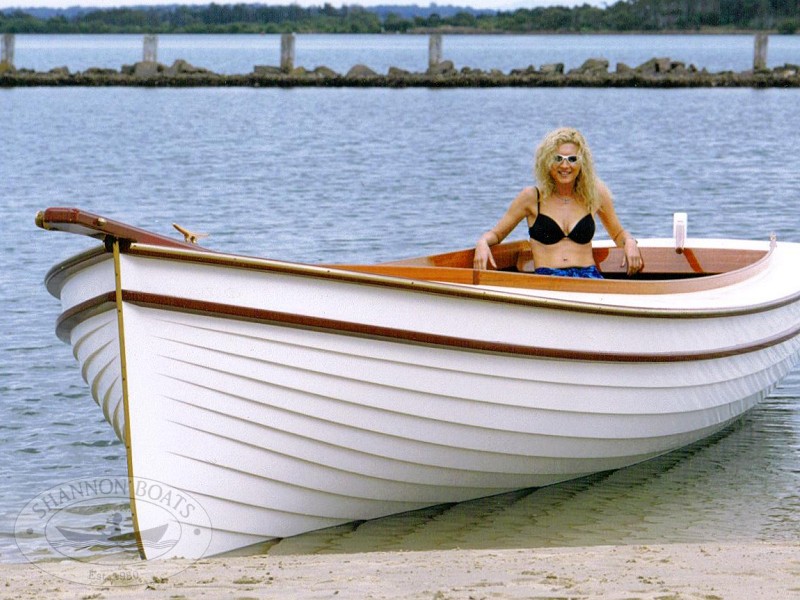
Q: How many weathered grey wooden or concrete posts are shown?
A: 5